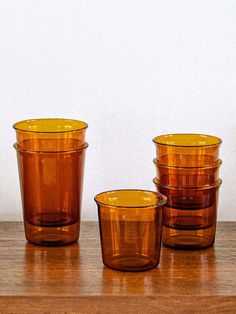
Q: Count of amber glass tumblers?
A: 6